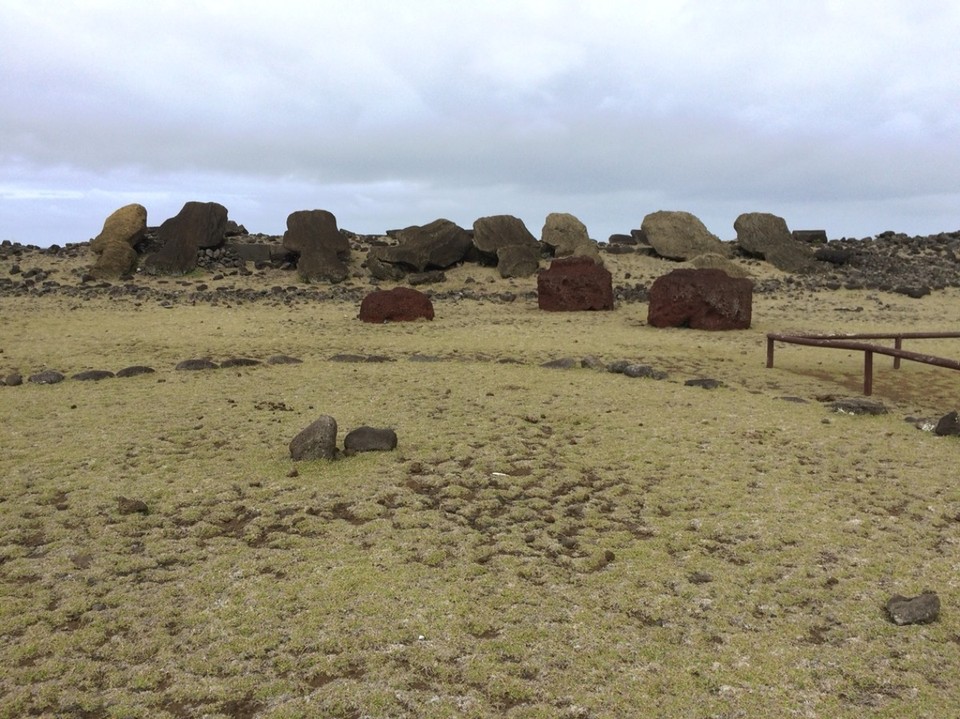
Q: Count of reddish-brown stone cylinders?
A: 3